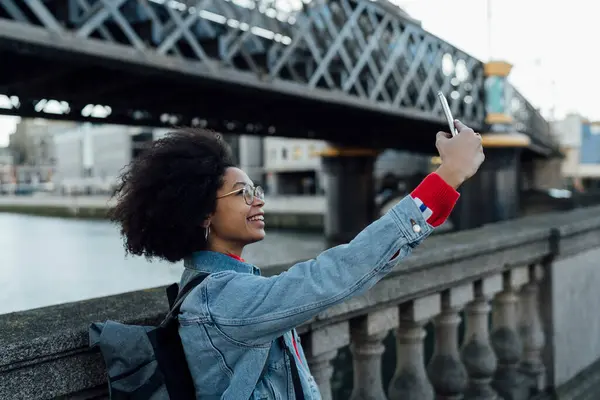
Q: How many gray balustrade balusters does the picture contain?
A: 7